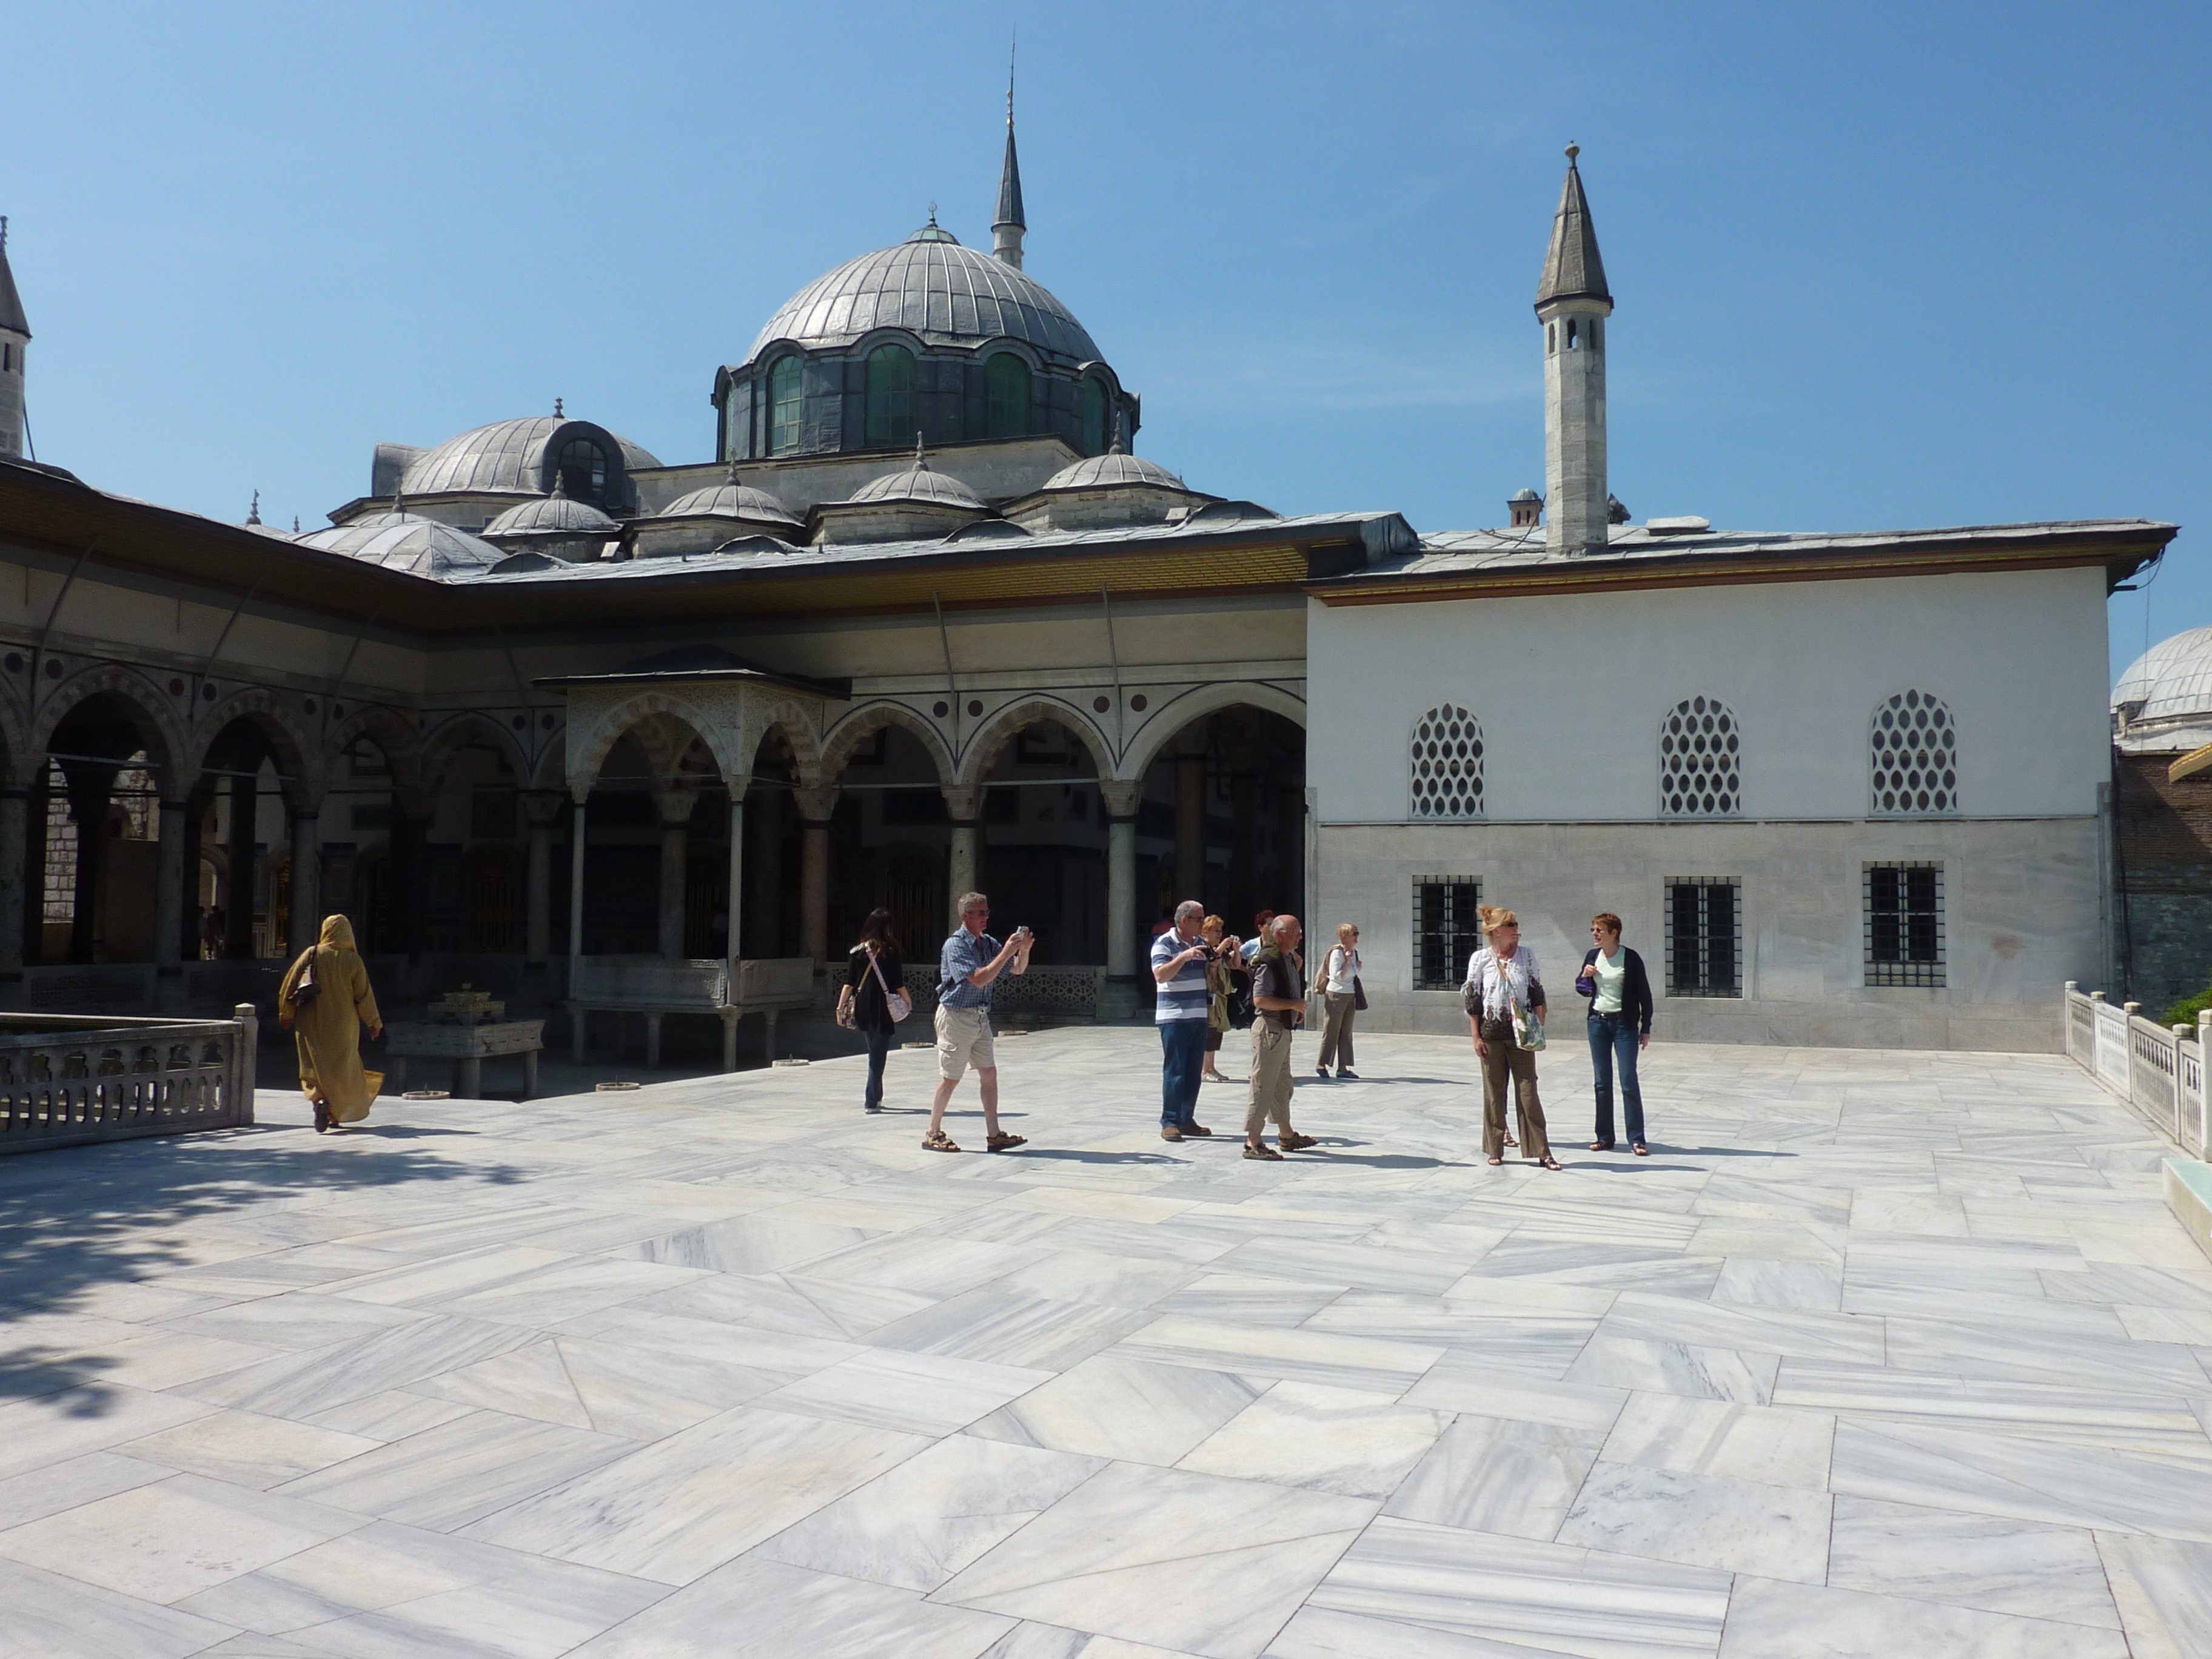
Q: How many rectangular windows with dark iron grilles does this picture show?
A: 3